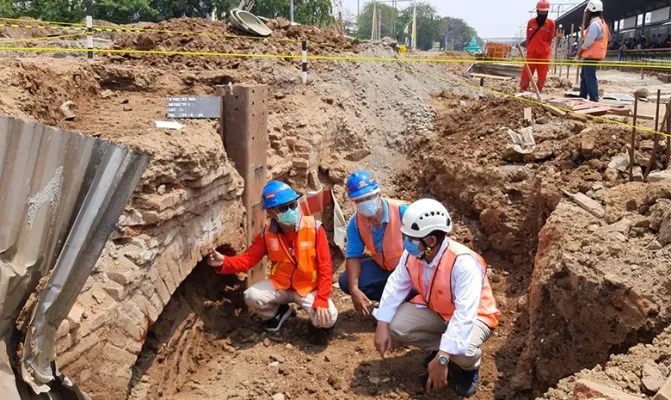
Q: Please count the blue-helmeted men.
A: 2